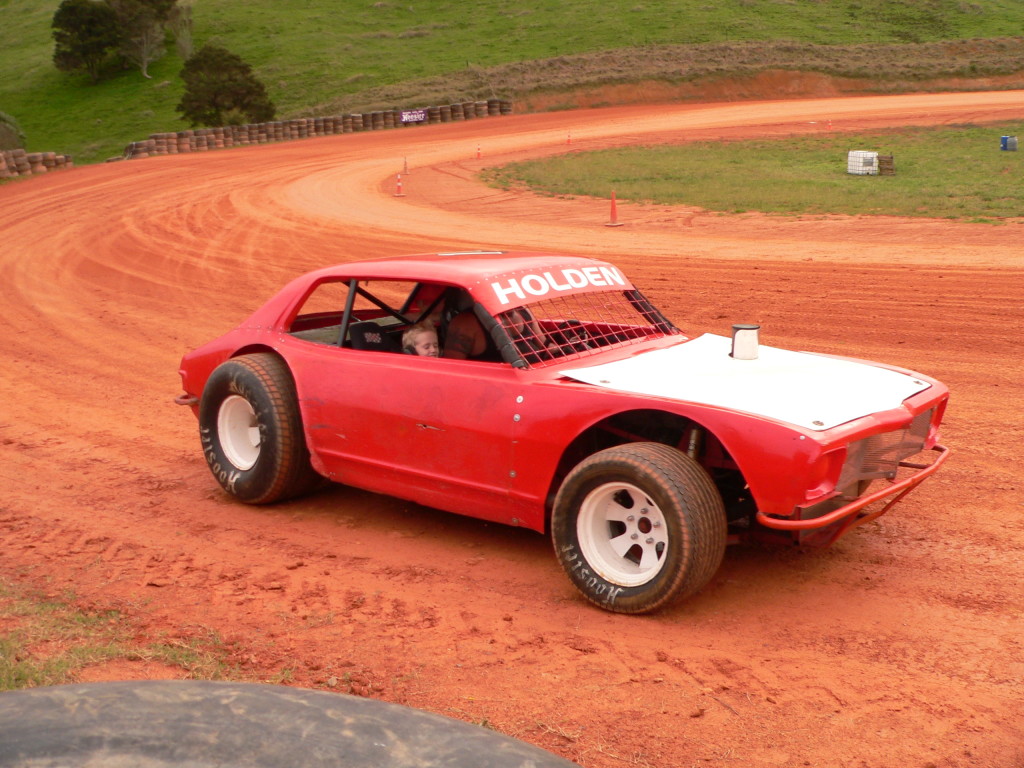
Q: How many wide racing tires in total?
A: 2